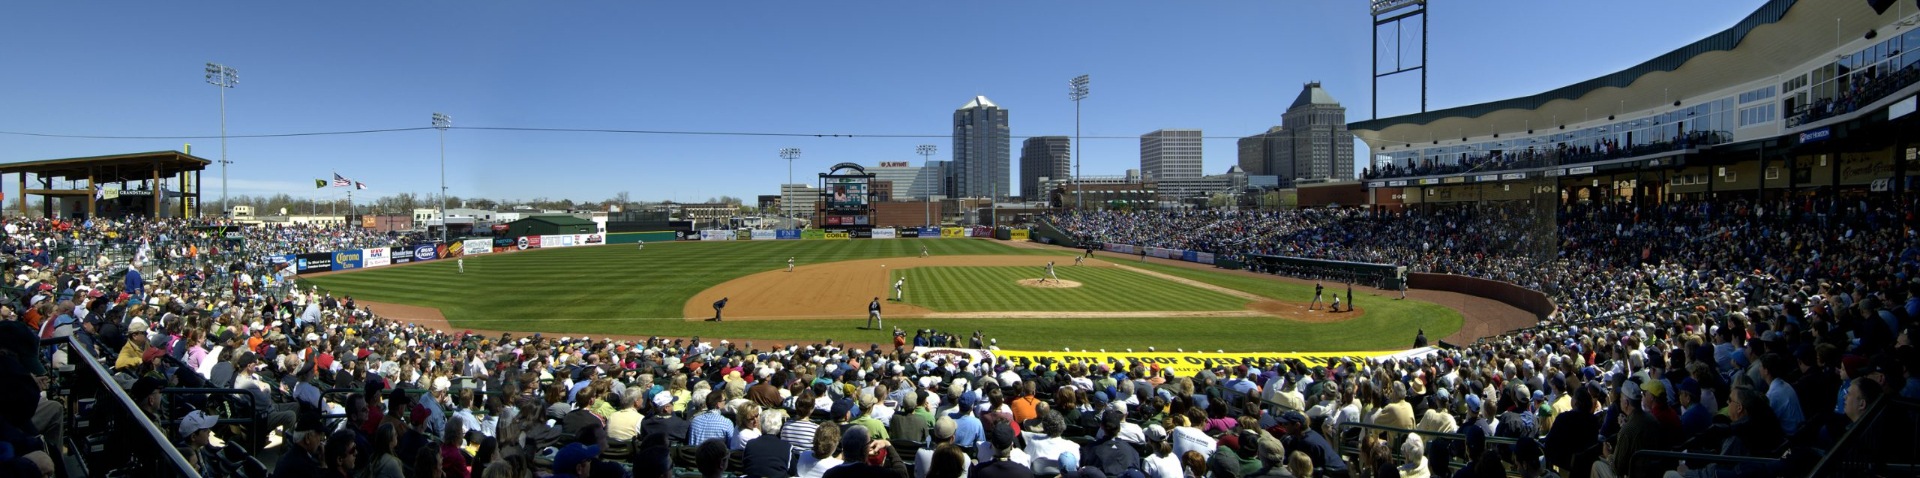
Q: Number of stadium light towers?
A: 6